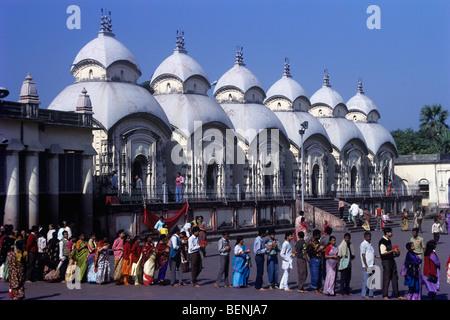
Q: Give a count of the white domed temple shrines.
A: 6